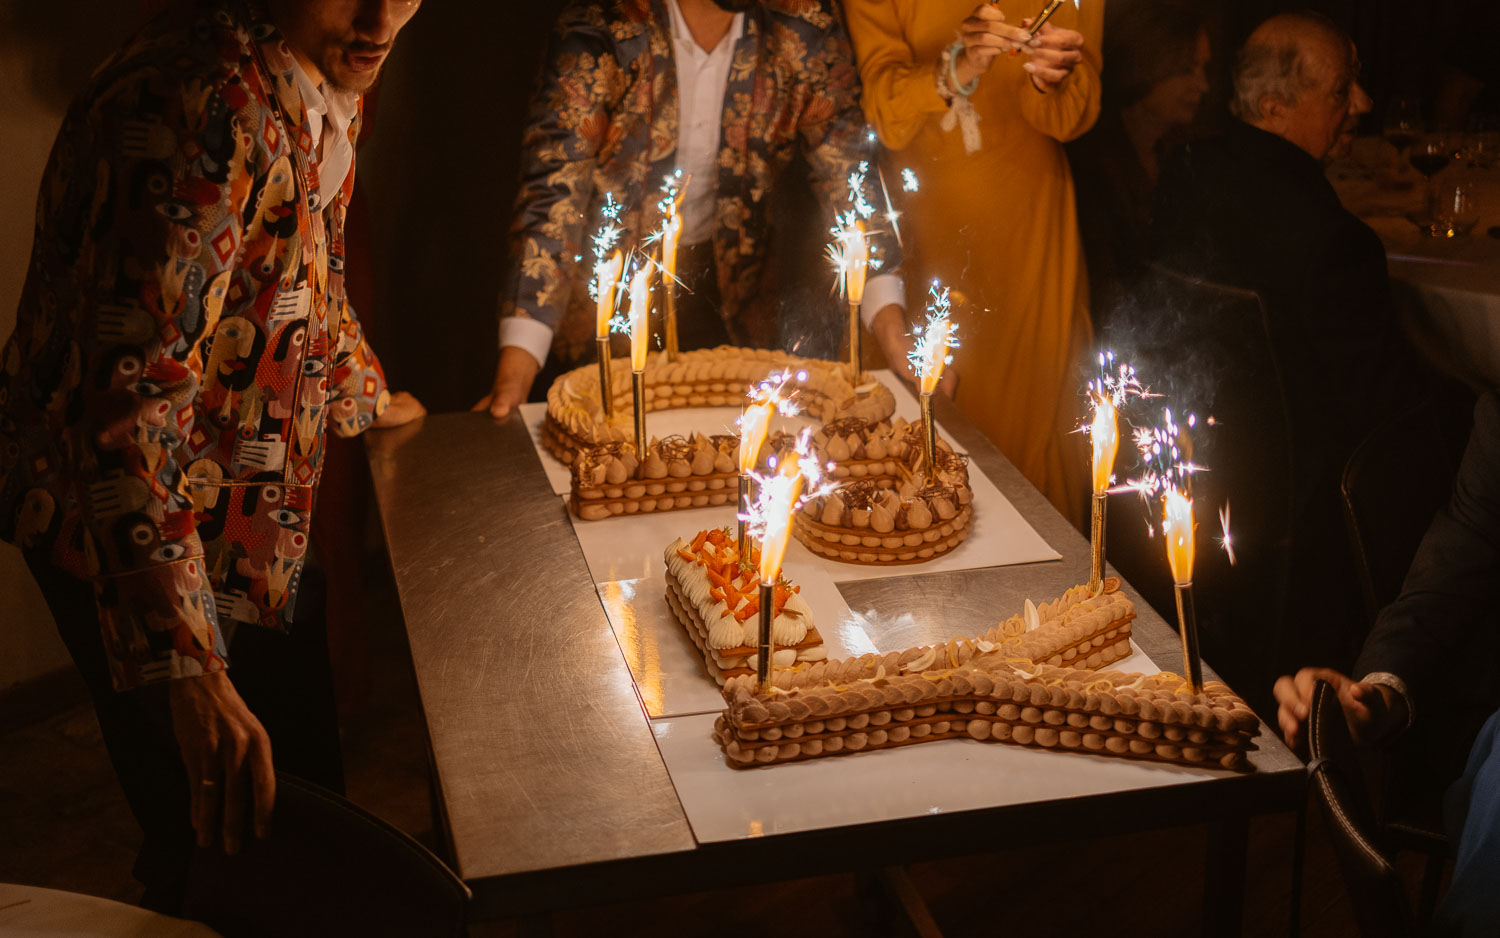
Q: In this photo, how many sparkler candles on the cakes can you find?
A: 9